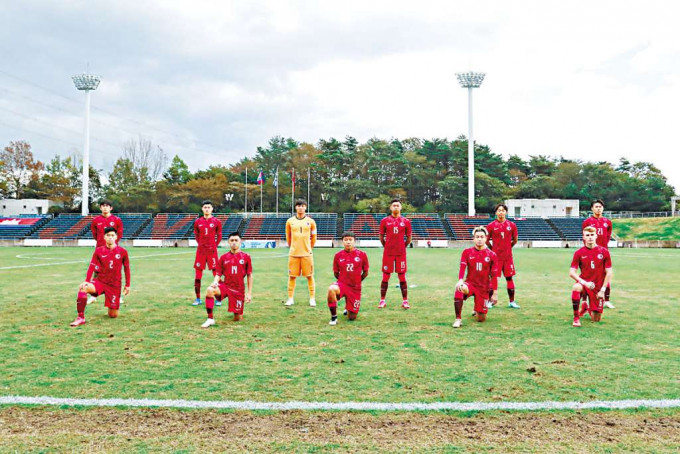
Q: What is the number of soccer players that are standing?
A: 6